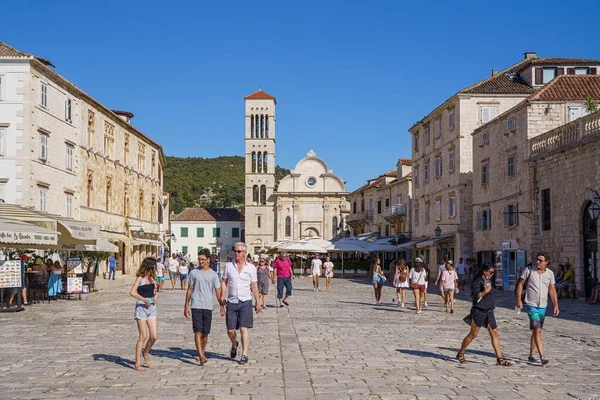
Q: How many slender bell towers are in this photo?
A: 1